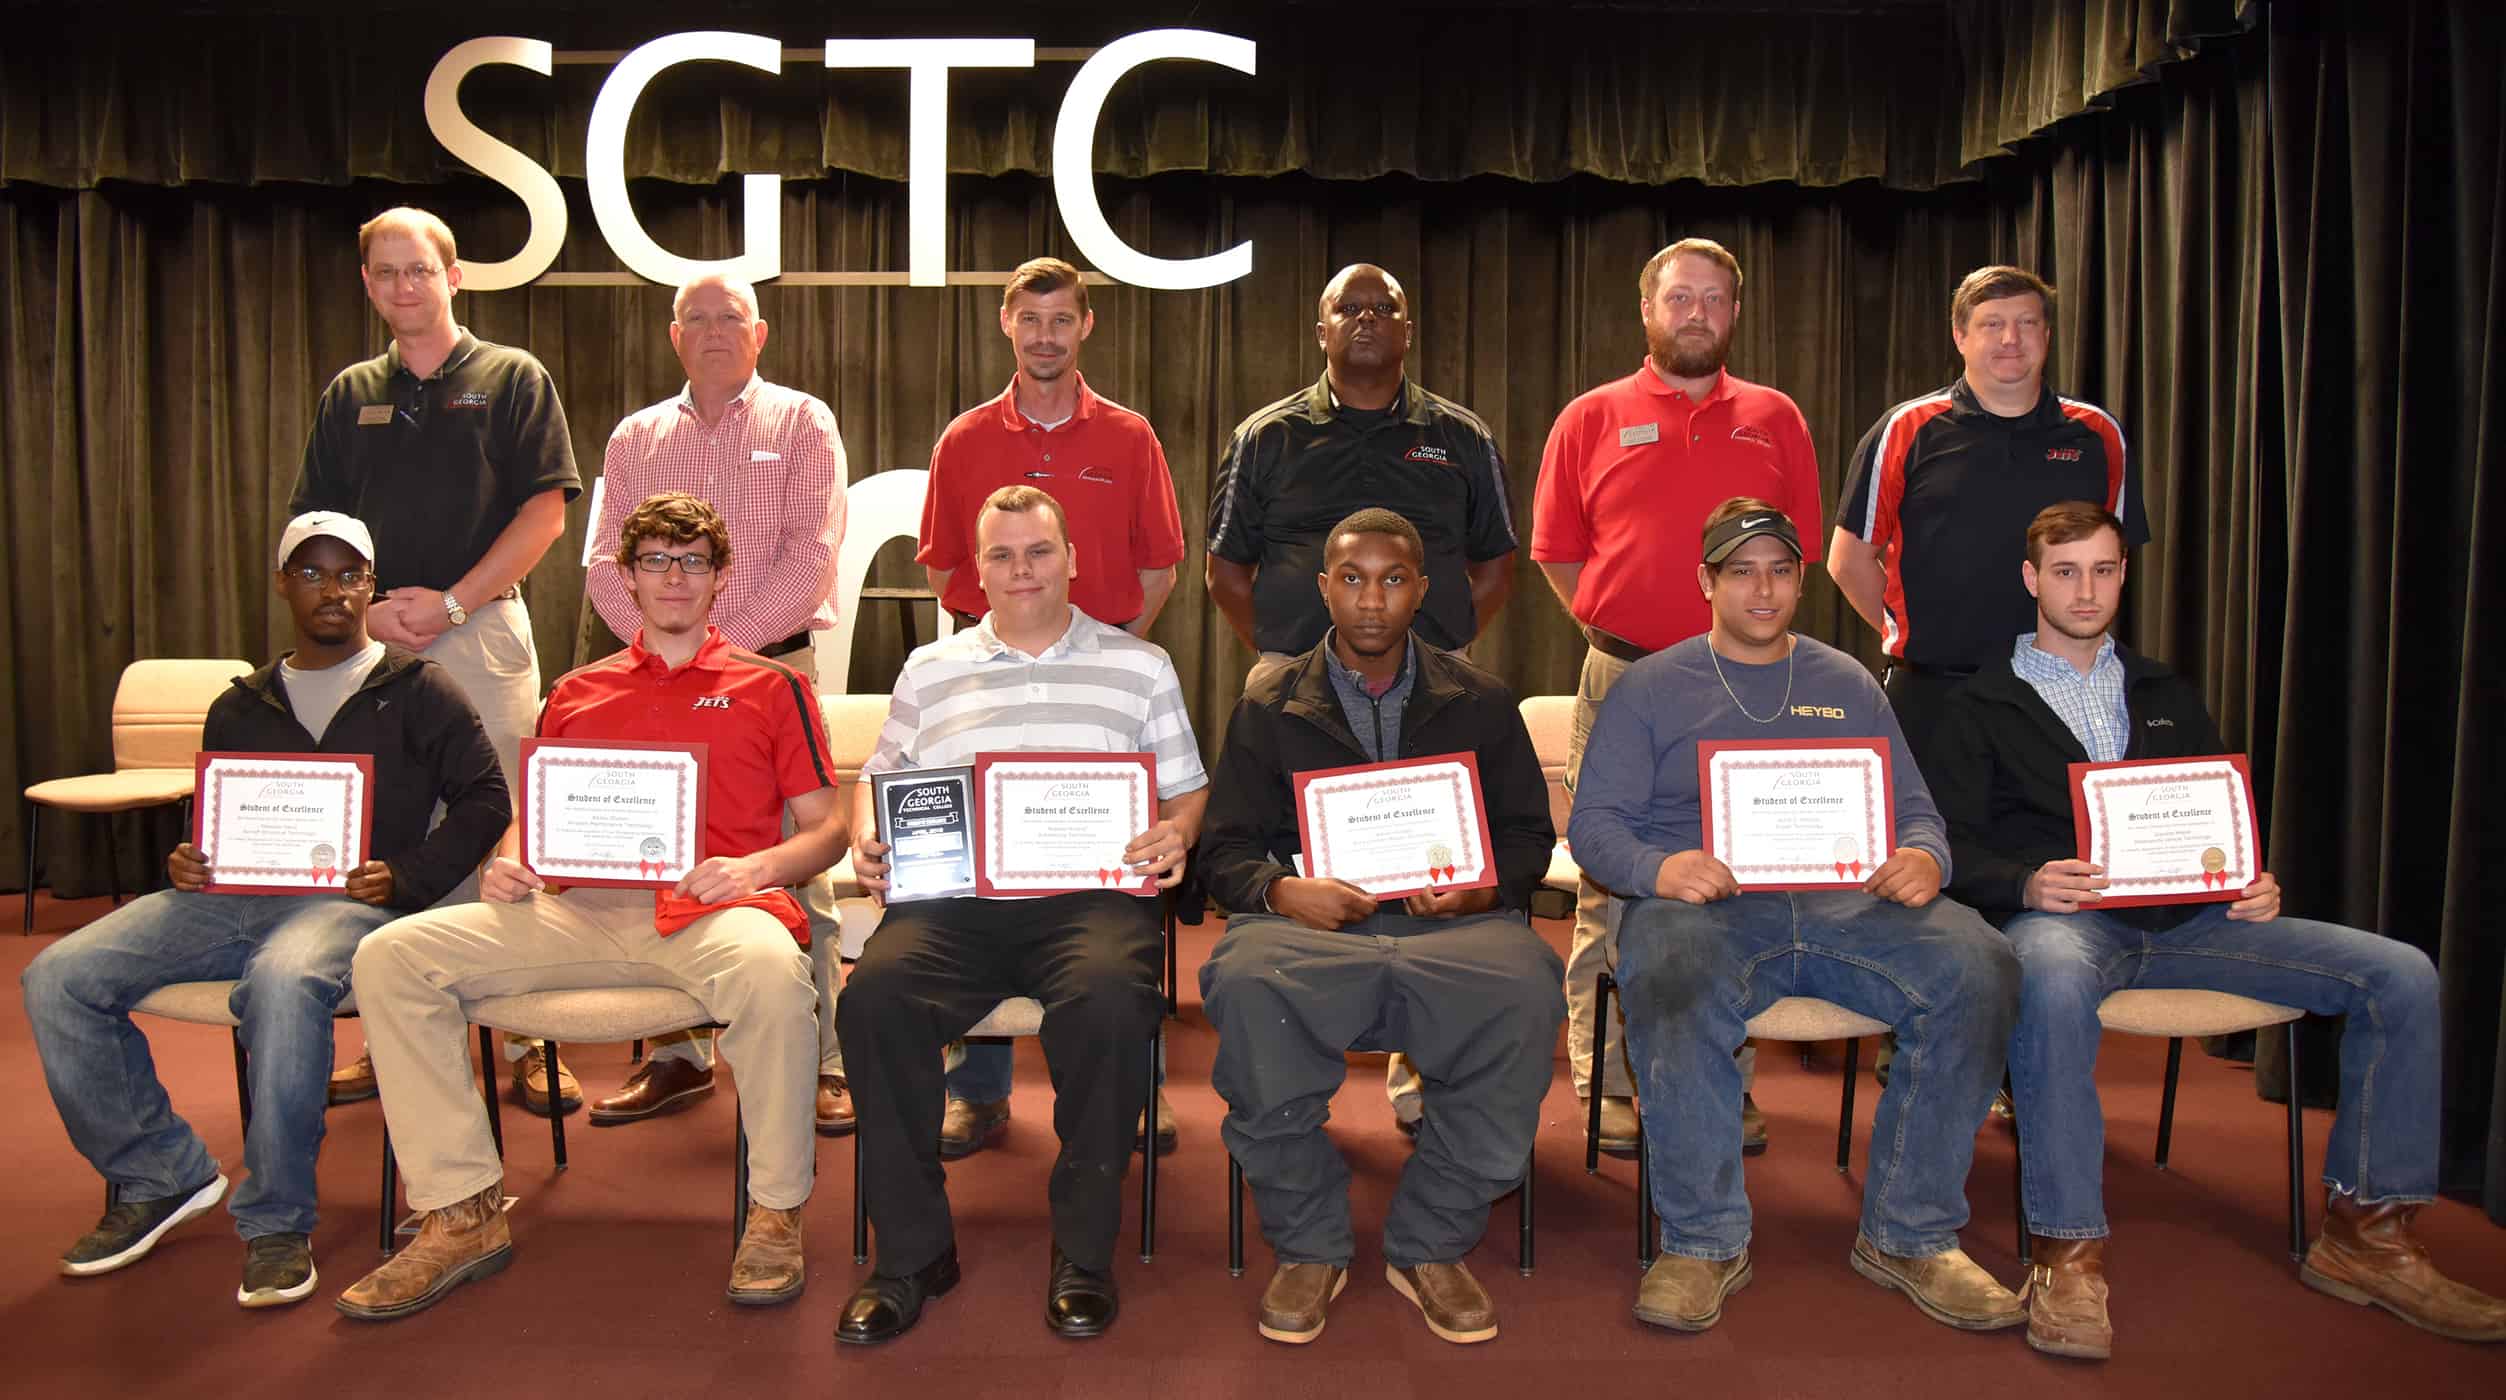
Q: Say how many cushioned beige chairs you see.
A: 9